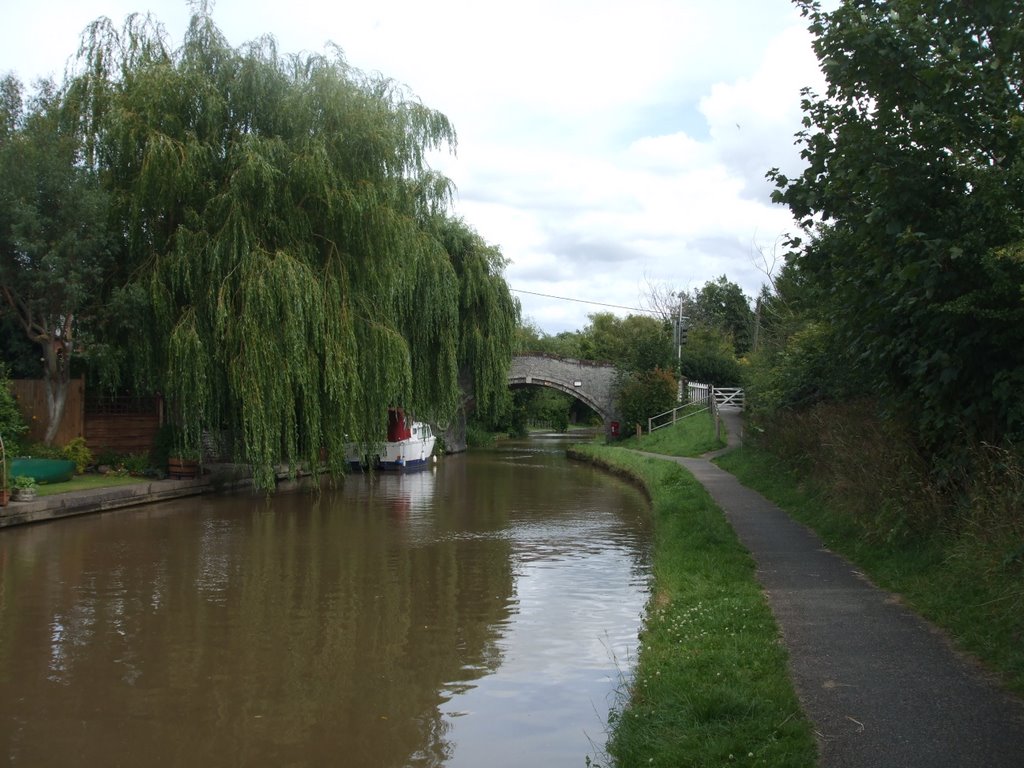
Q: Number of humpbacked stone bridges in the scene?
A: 1